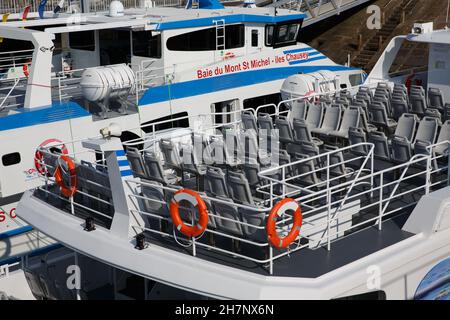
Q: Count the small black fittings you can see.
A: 2